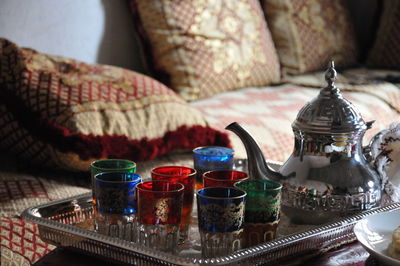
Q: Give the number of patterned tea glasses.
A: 8